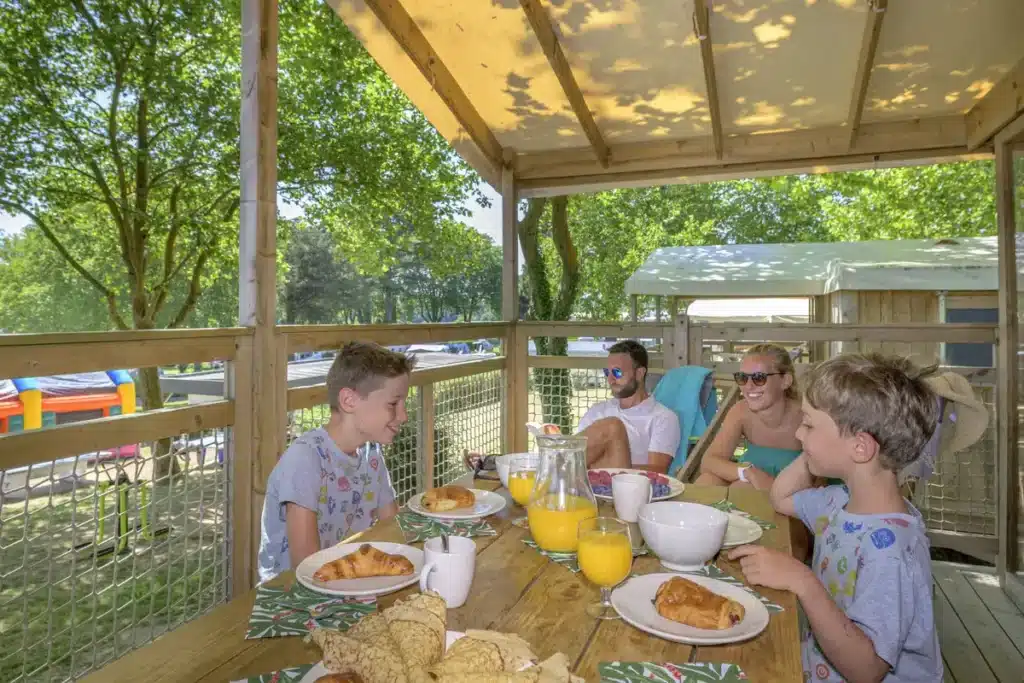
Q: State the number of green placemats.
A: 7